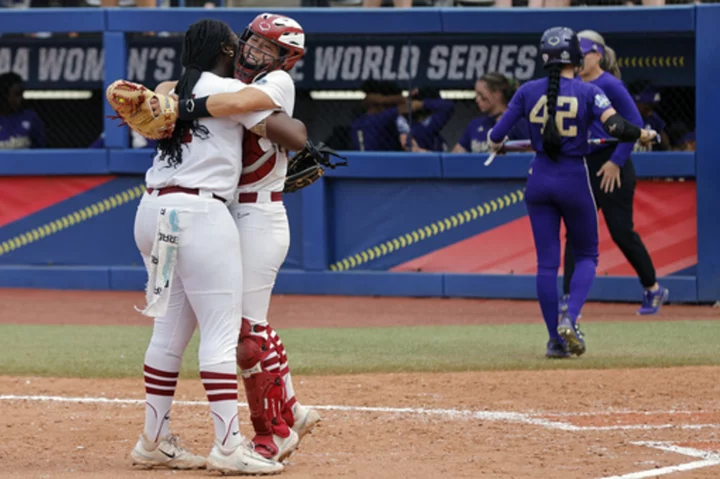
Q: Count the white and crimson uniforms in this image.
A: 2